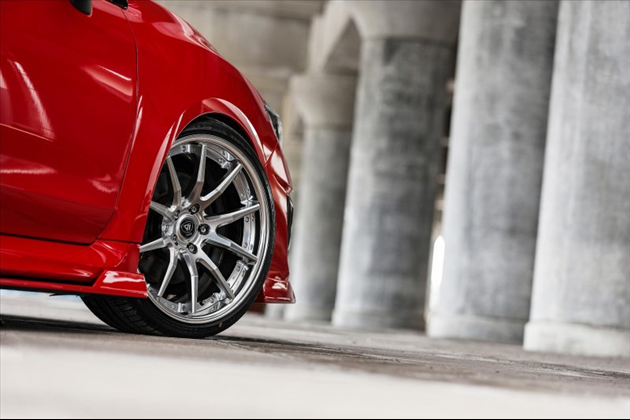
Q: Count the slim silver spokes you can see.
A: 10